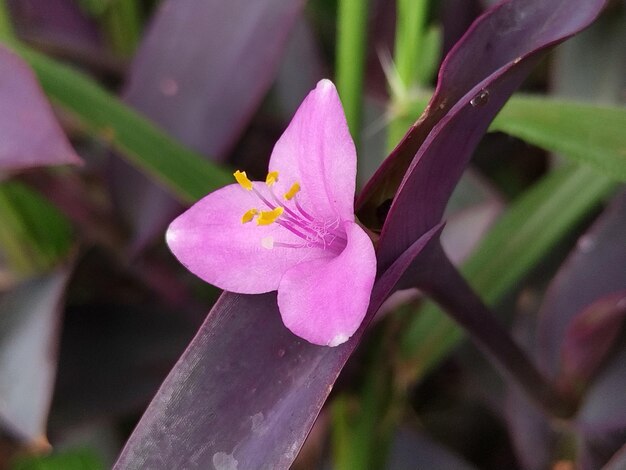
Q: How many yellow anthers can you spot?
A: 5